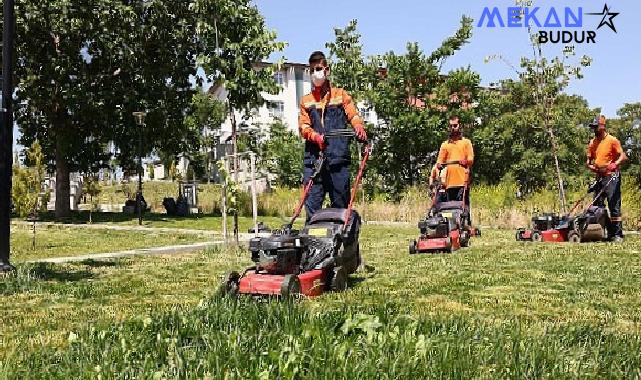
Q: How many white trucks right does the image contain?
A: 0